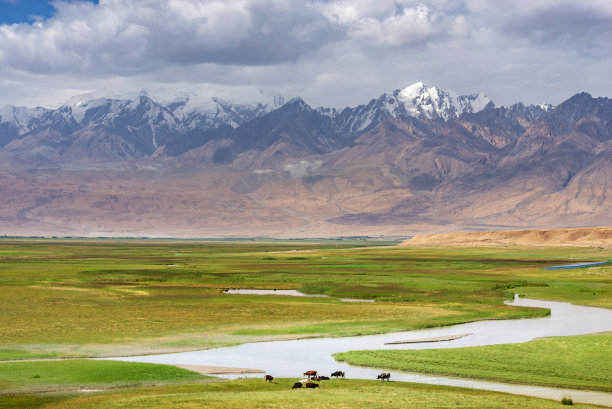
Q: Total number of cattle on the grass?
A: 9